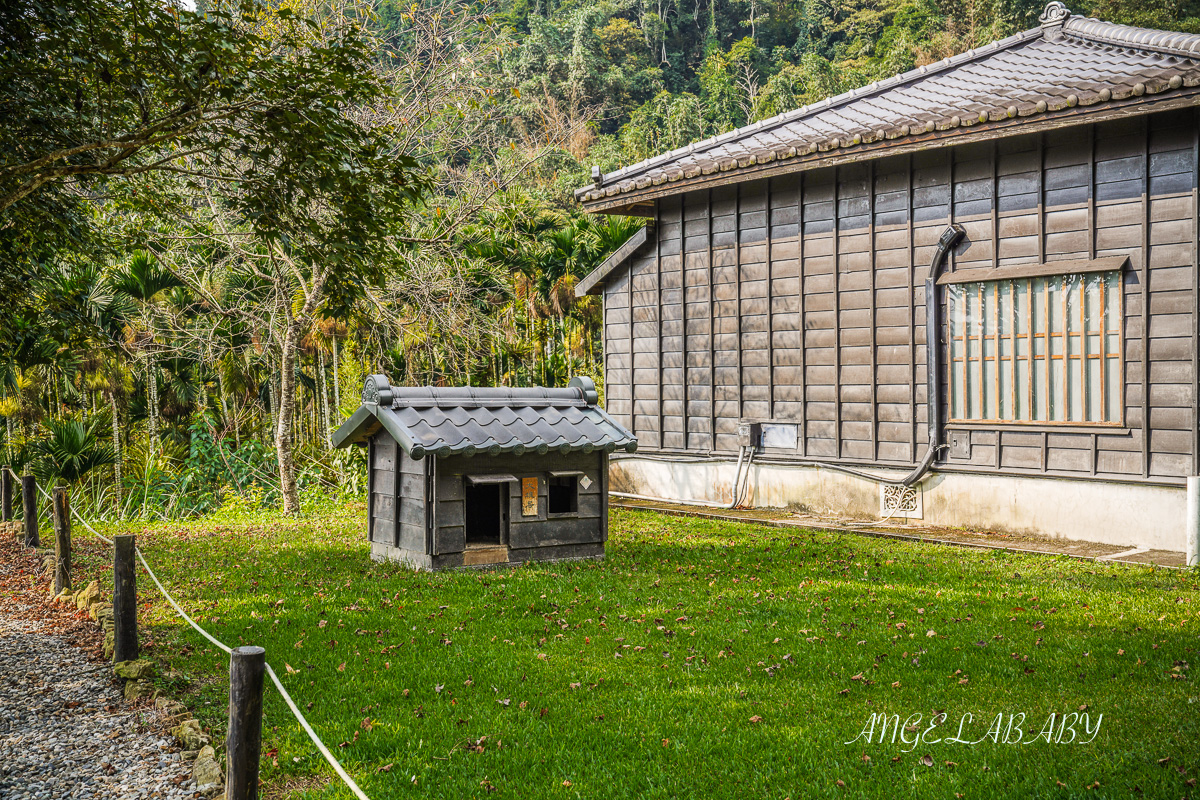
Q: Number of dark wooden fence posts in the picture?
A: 5